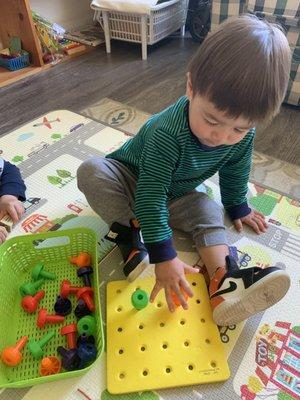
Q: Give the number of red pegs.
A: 5